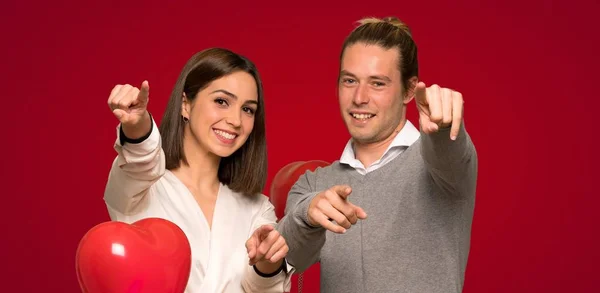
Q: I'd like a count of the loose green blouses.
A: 0